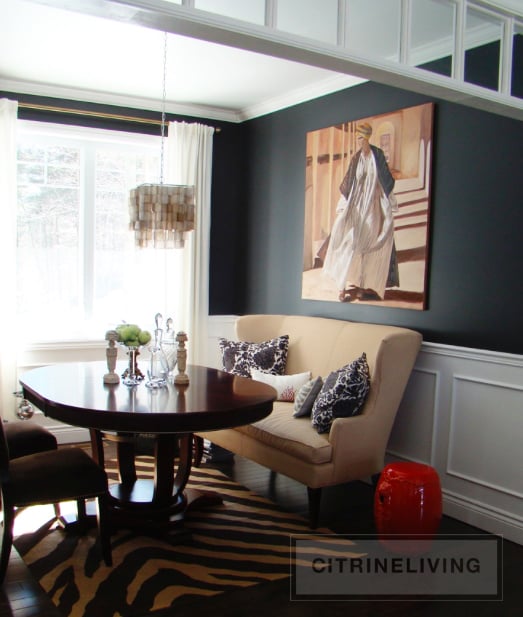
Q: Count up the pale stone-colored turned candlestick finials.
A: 2